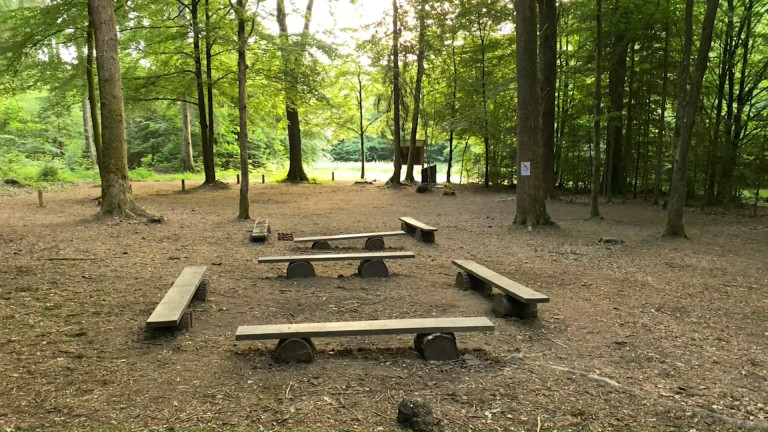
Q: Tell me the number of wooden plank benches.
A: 7